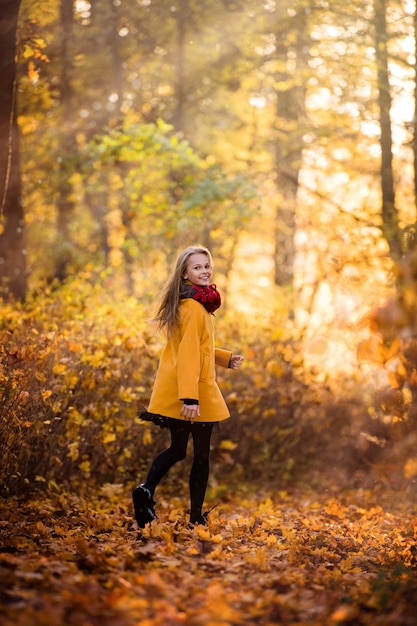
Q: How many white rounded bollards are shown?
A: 0